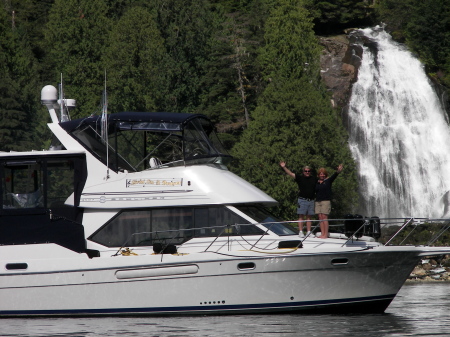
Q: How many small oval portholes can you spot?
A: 3